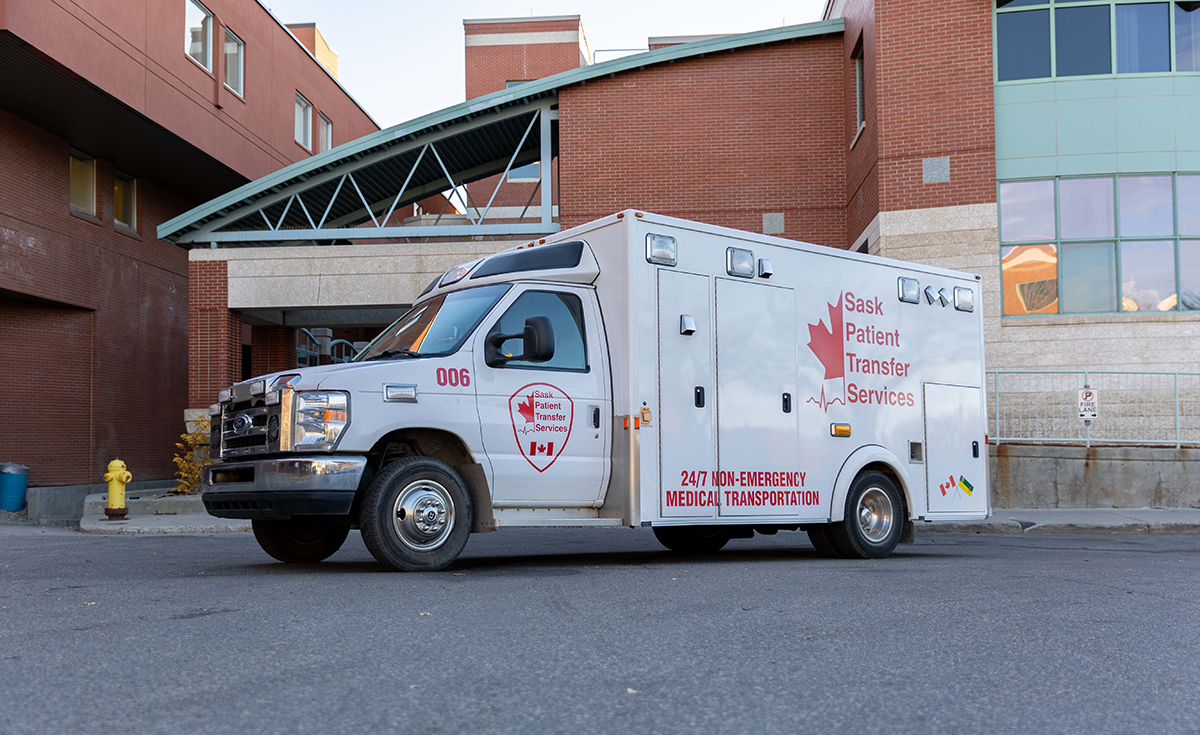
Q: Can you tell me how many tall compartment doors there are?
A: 2